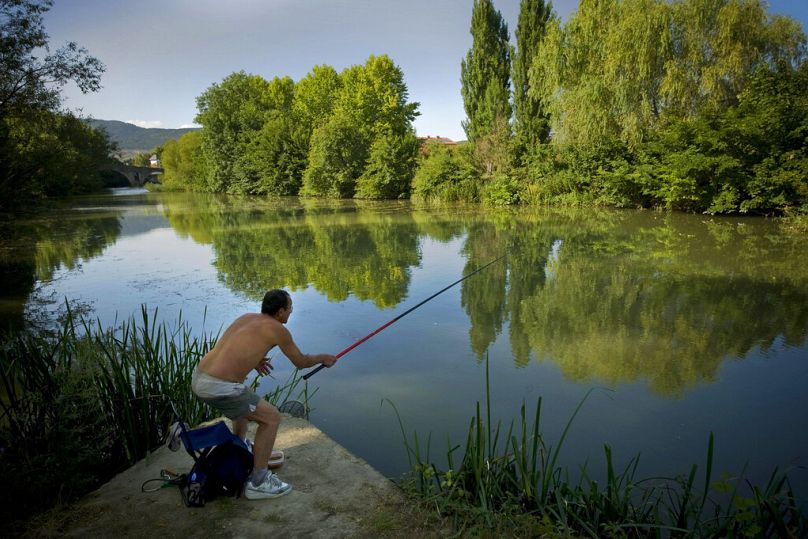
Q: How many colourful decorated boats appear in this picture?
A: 0